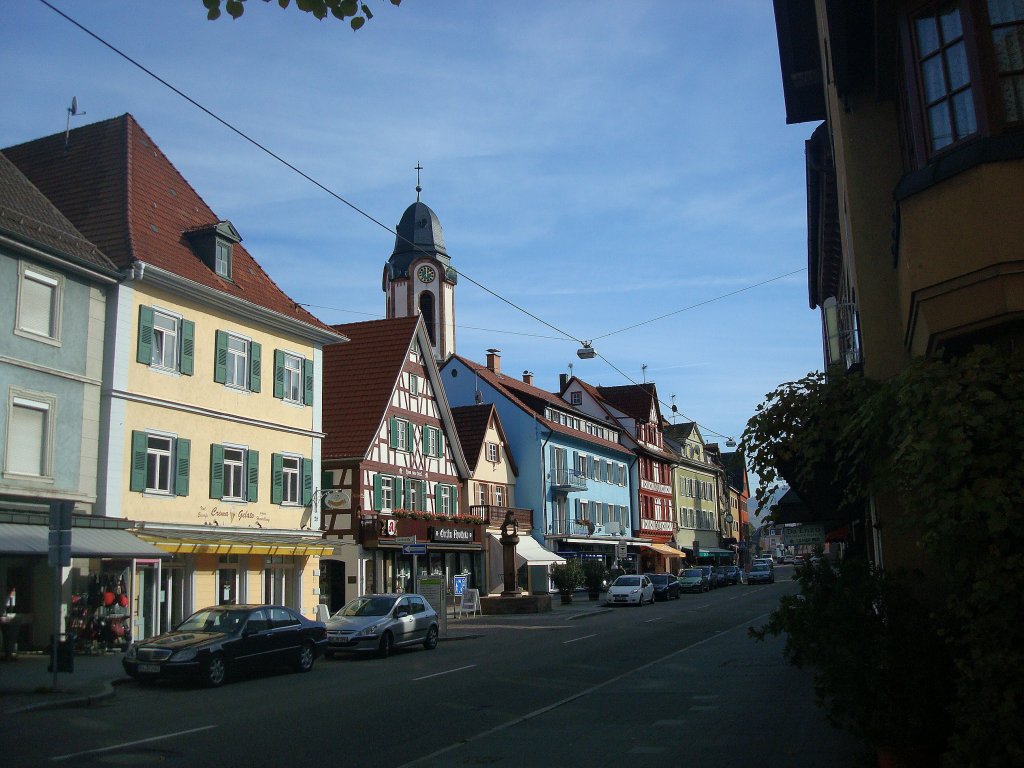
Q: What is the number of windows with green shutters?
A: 11